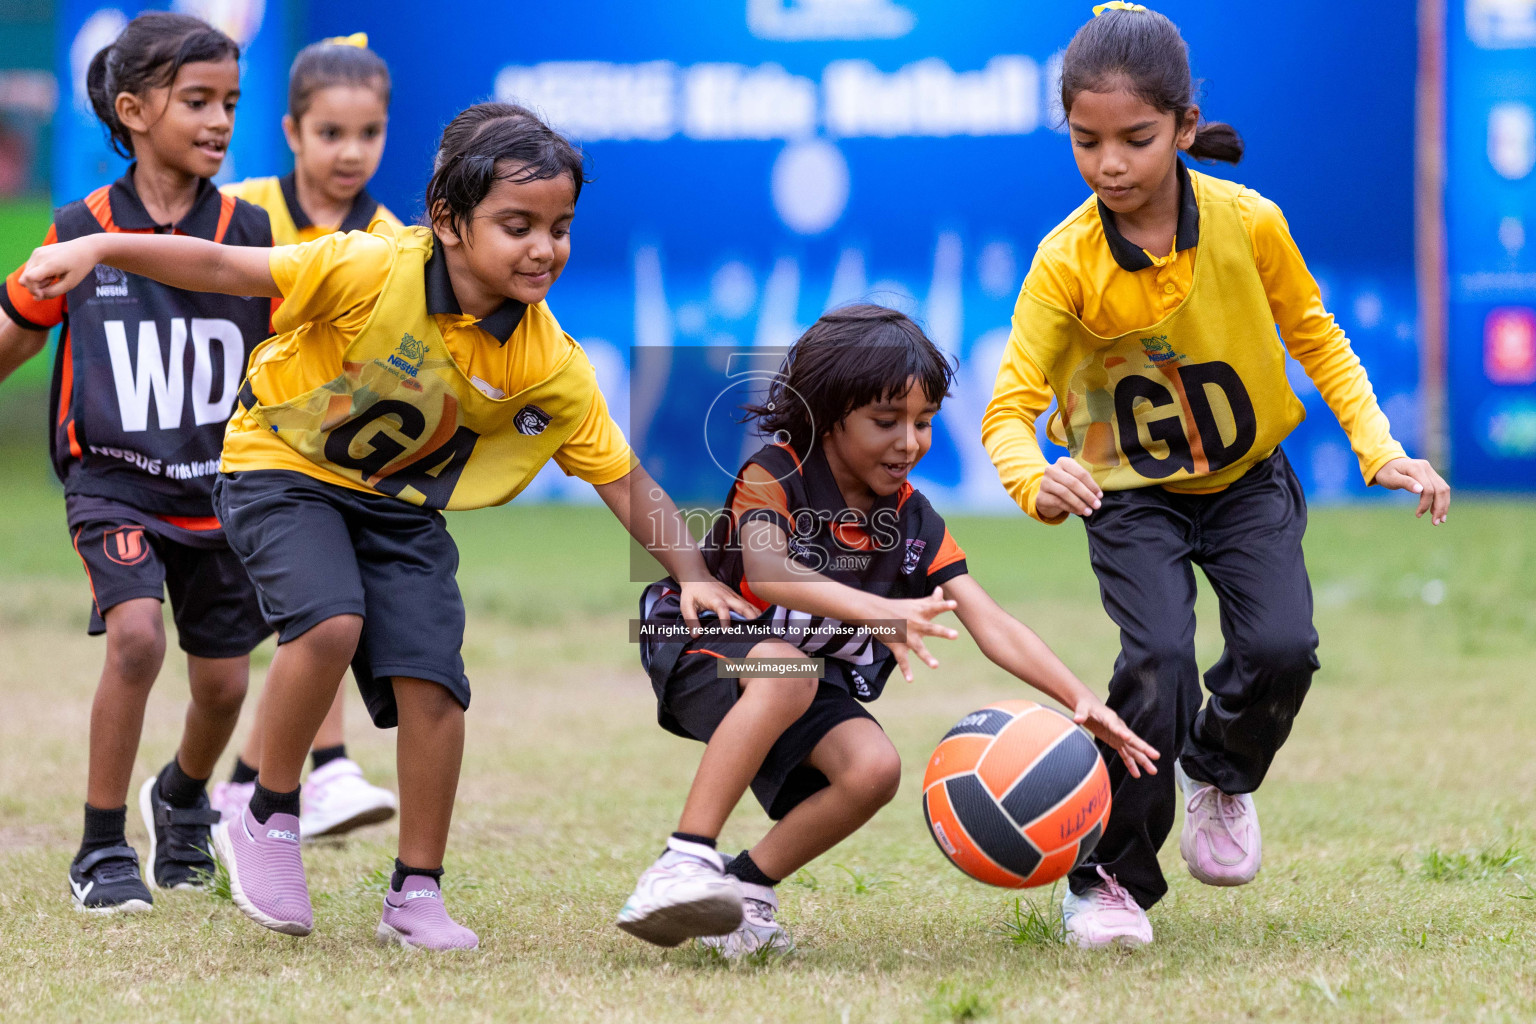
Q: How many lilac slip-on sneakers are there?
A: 2